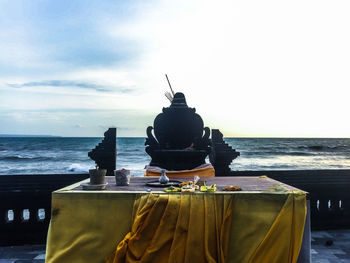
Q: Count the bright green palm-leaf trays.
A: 2